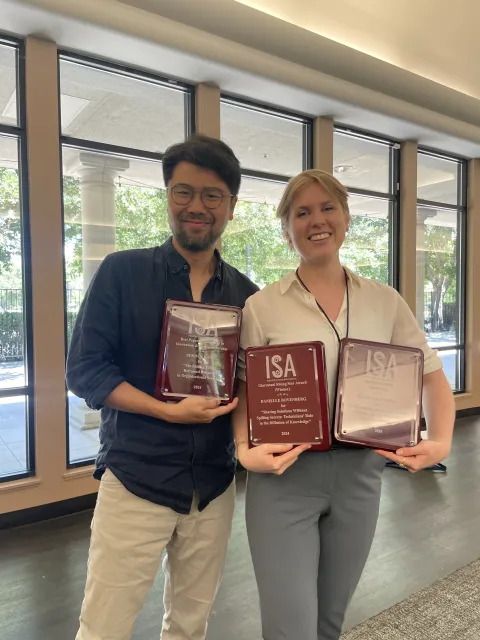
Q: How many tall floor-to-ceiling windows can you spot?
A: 5